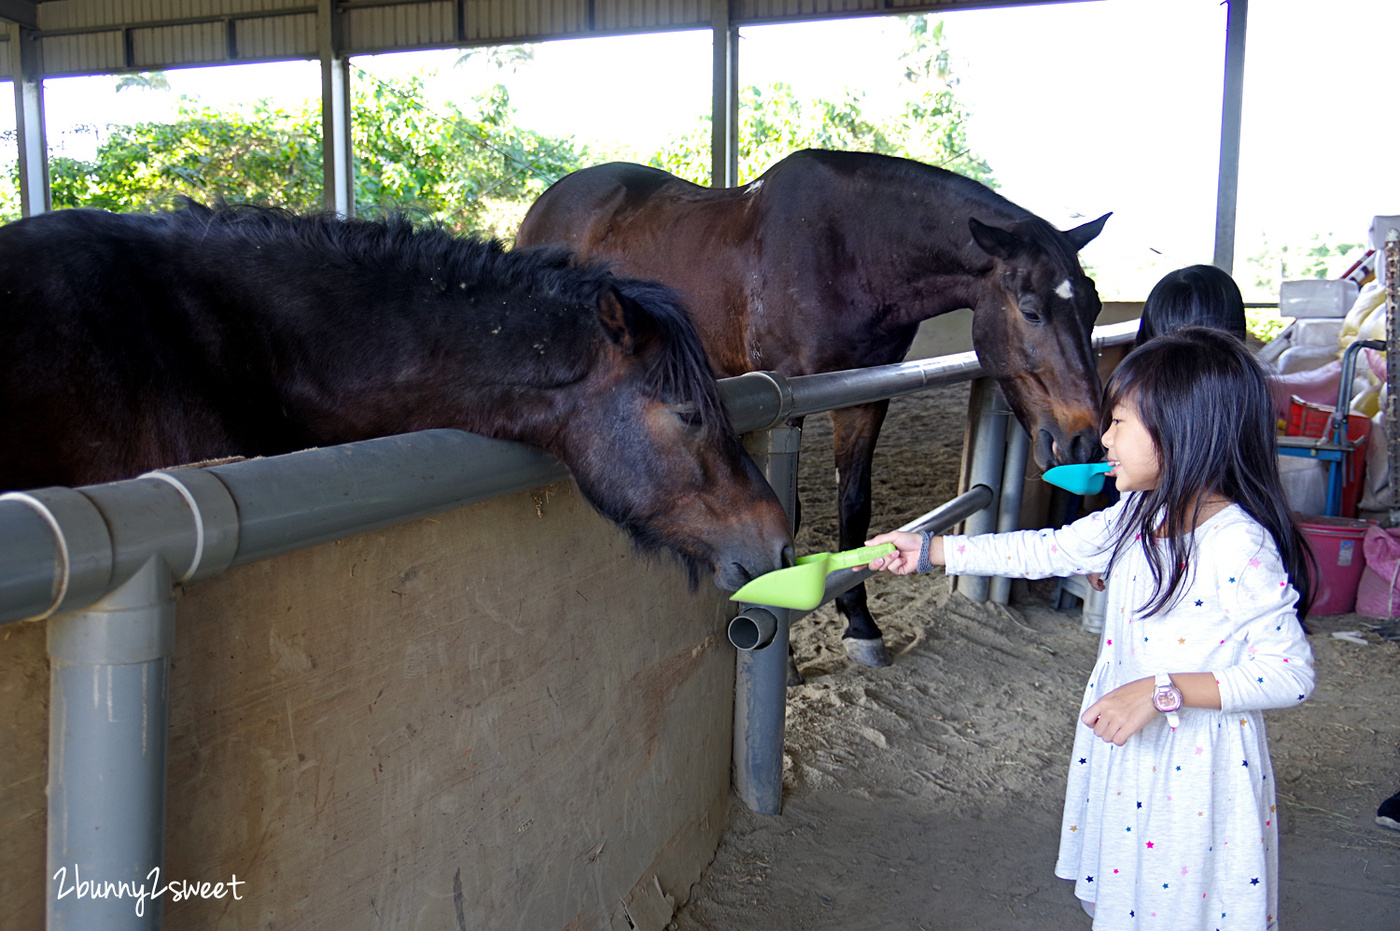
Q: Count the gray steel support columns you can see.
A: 4